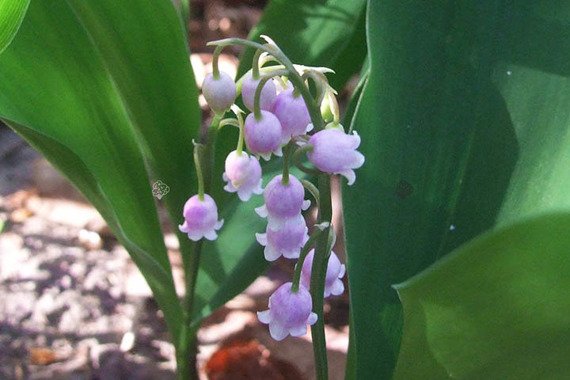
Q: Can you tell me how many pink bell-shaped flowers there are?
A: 11